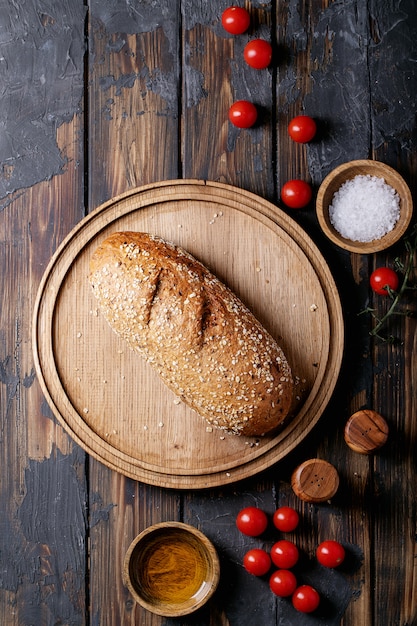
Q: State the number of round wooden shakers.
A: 2